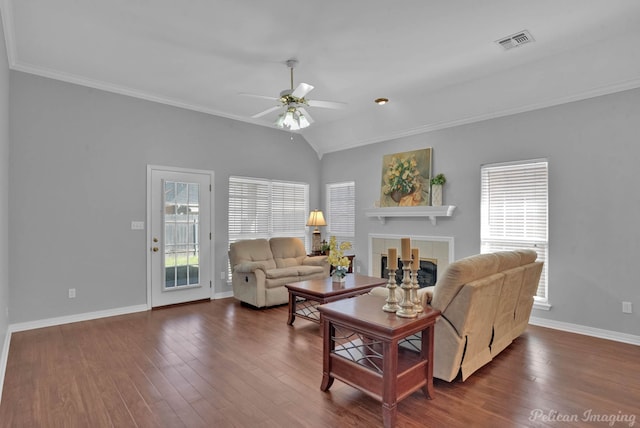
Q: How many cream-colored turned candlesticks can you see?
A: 3